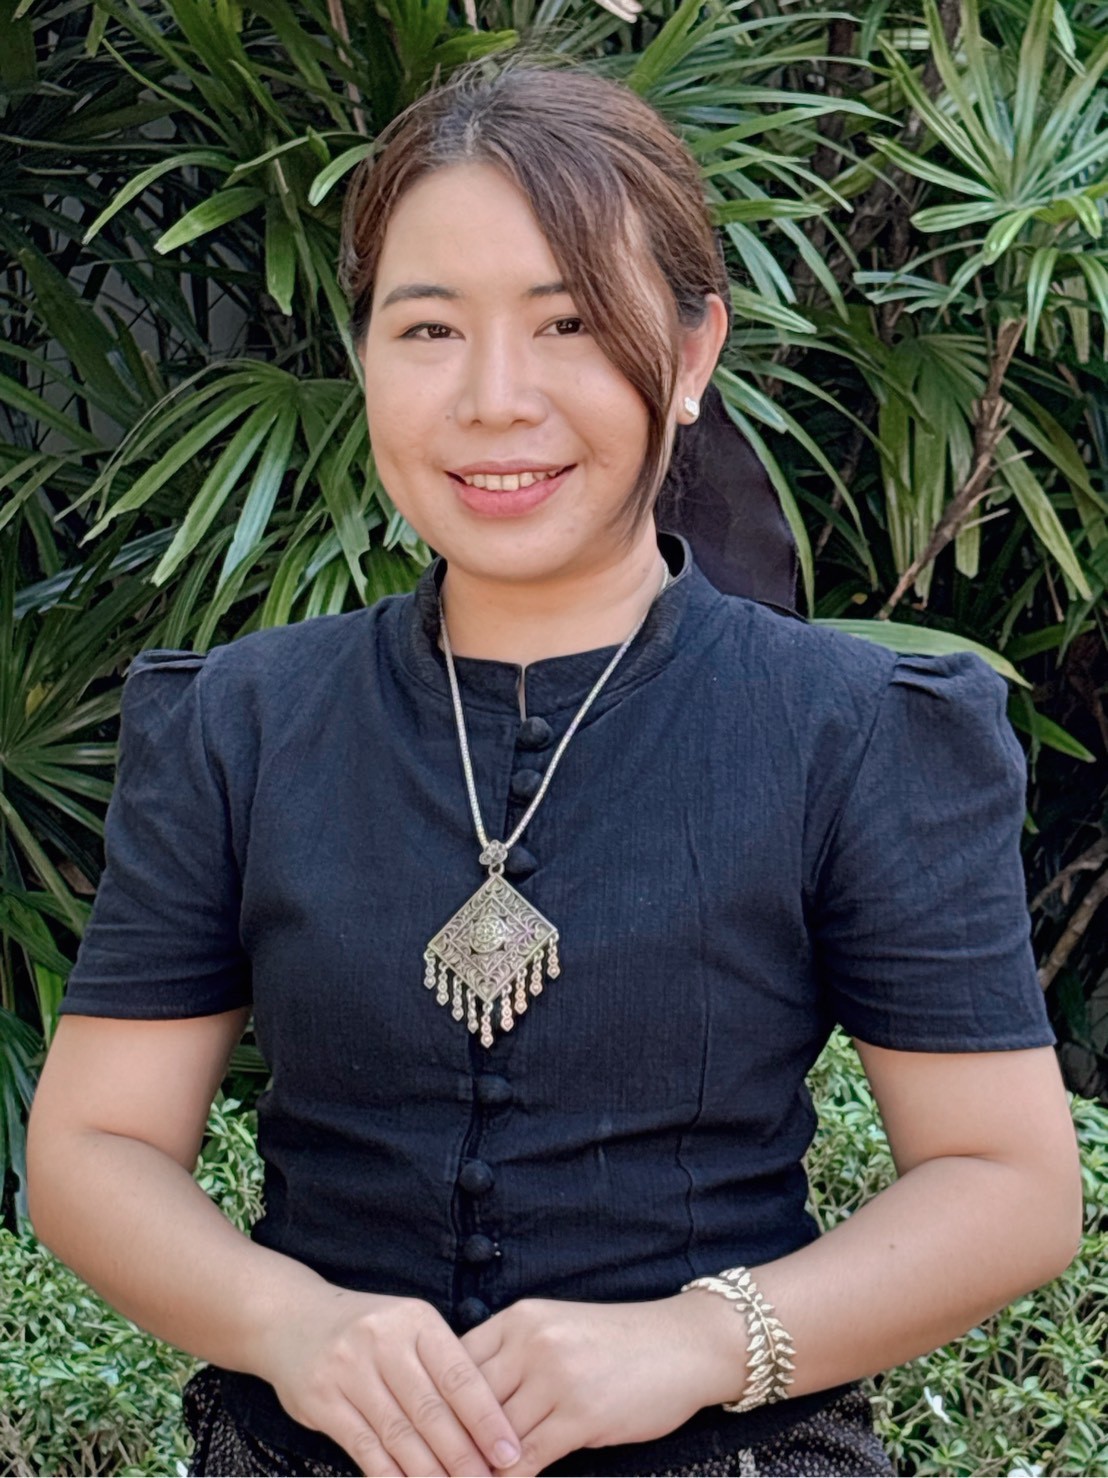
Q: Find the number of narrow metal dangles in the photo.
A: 9